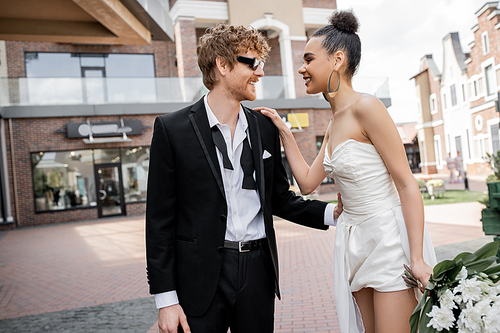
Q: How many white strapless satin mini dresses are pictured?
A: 1